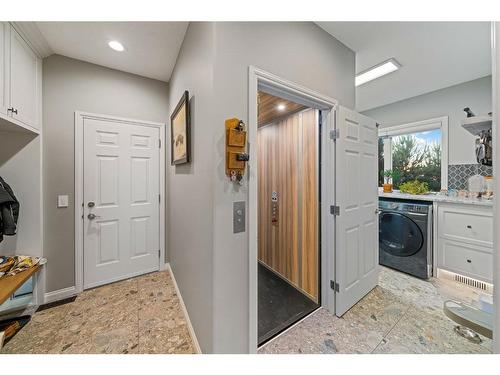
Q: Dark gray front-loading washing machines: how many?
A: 1